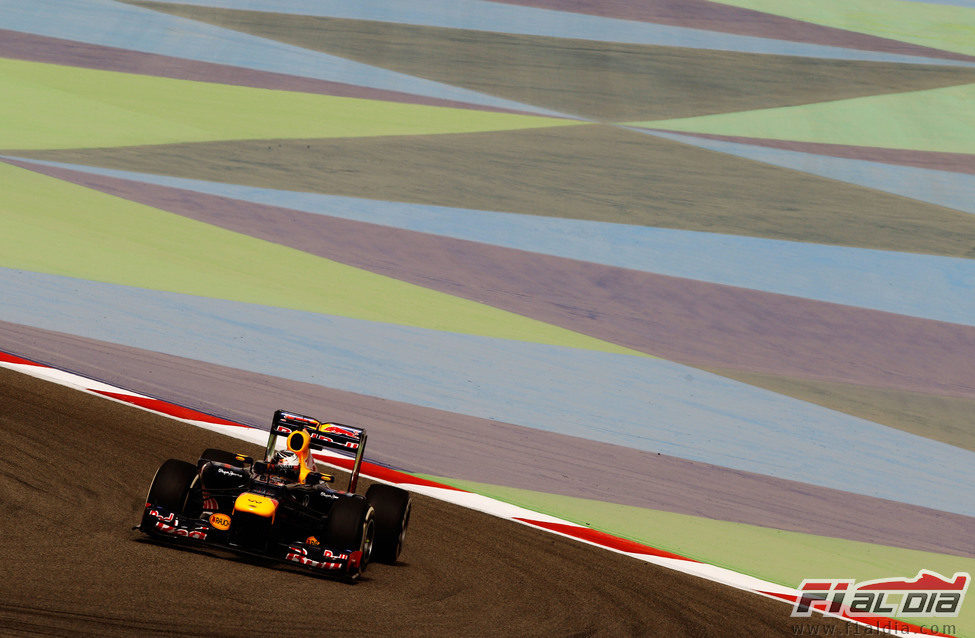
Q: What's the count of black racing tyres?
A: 4